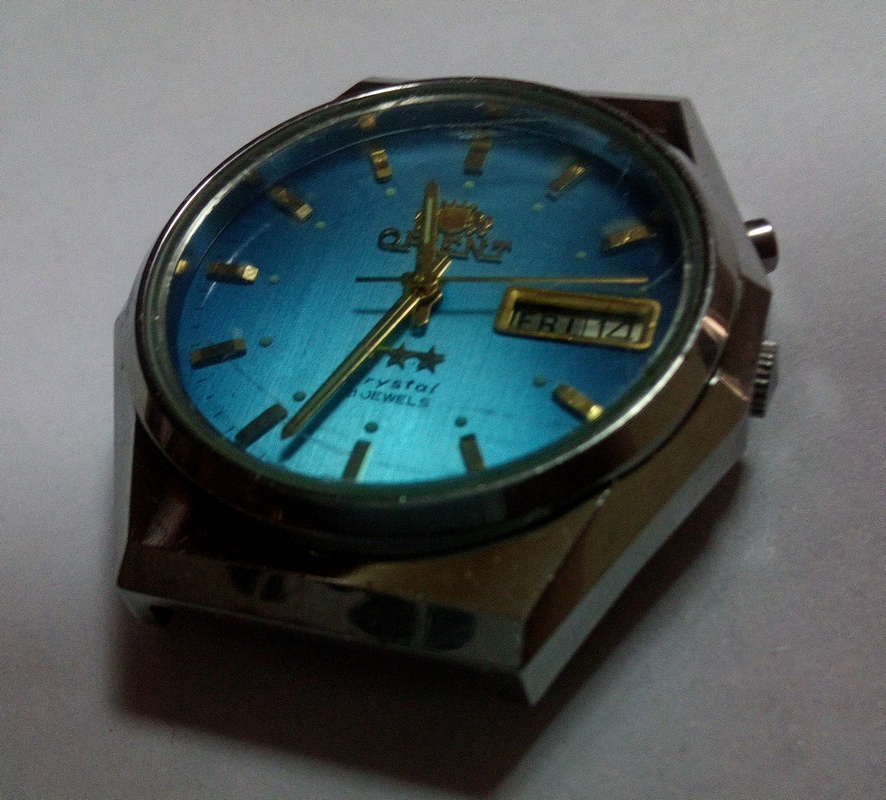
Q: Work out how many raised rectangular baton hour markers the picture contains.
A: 11